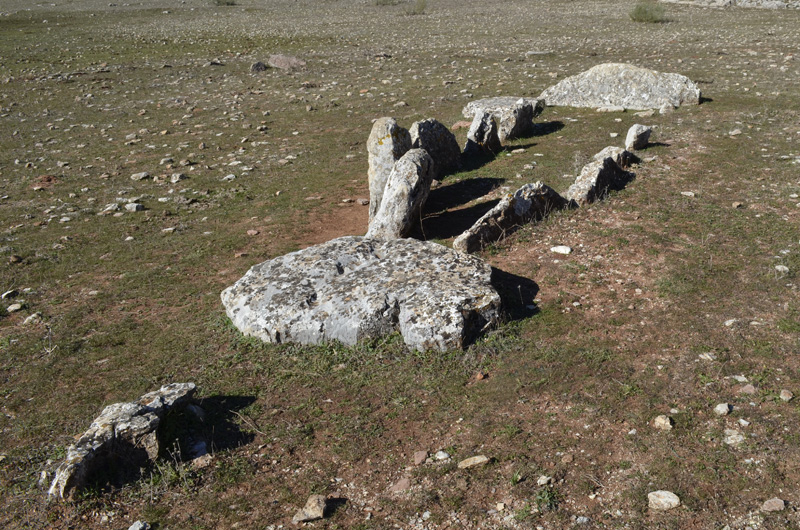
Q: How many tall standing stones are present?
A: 3